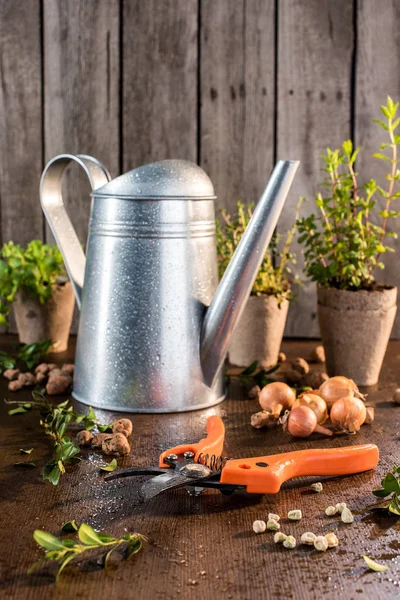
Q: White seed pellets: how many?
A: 13